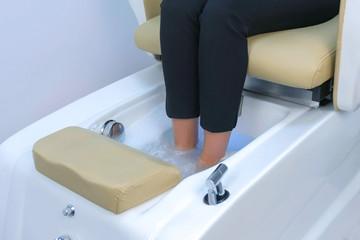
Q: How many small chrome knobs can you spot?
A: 2